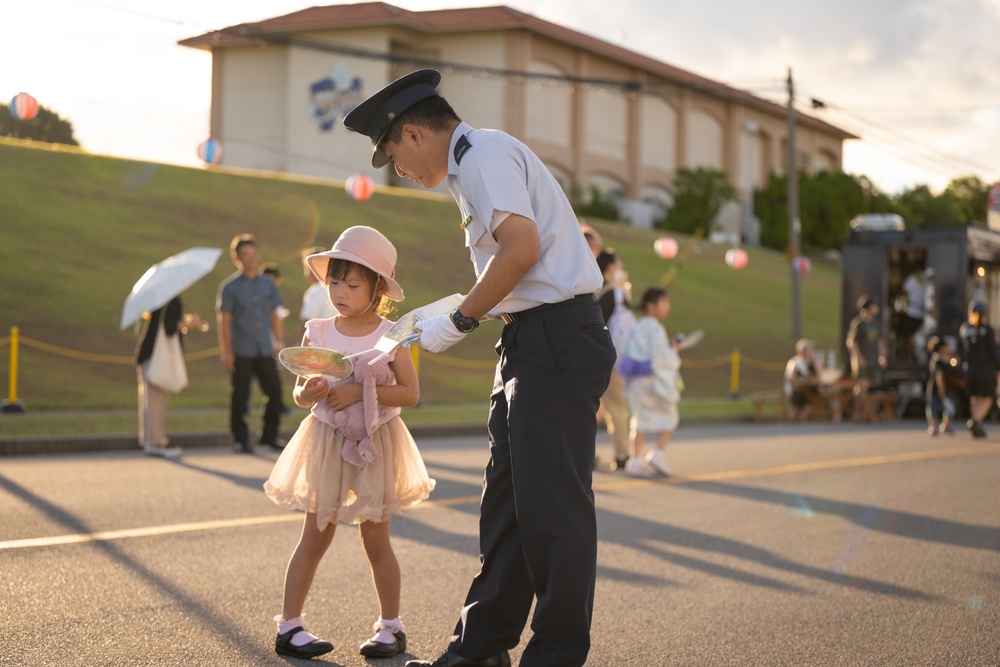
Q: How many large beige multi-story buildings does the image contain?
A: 1